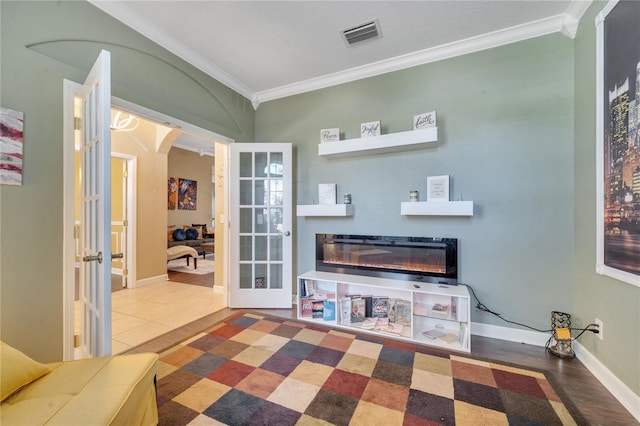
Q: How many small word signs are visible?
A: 3